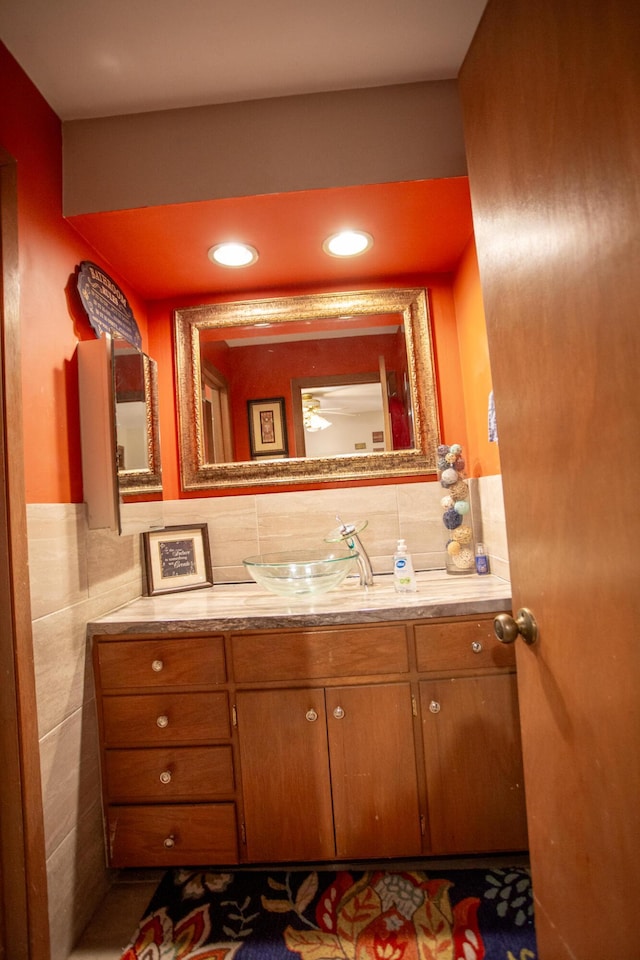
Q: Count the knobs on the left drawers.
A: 4